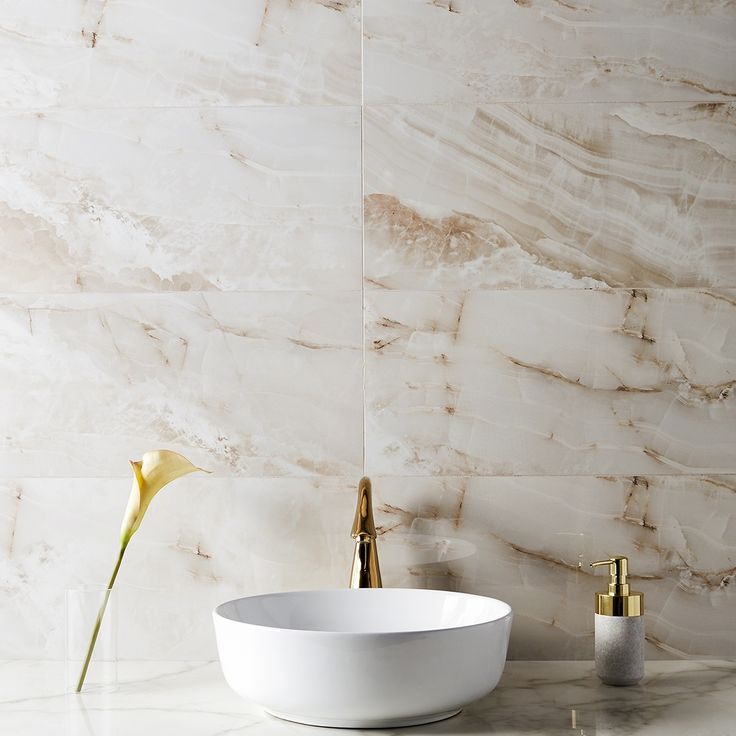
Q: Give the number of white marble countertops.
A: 1